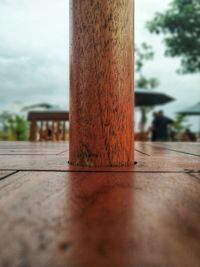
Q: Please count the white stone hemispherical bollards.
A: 0